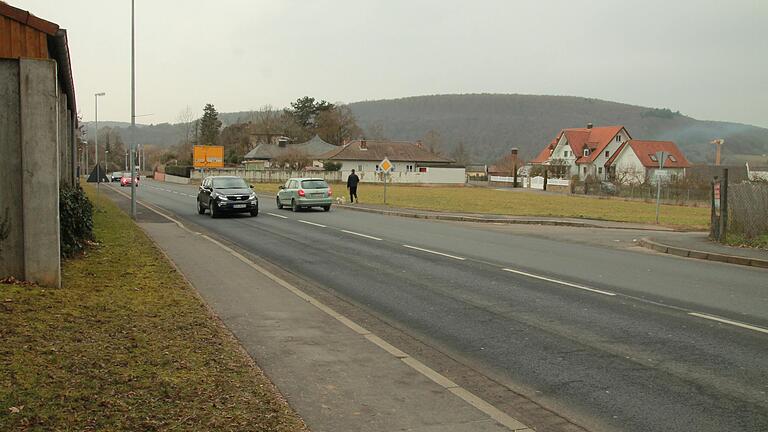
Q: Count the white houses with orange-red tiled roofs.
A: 2